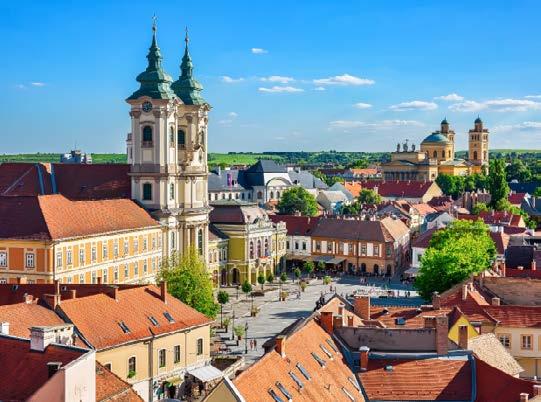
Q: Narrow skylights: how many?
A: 12